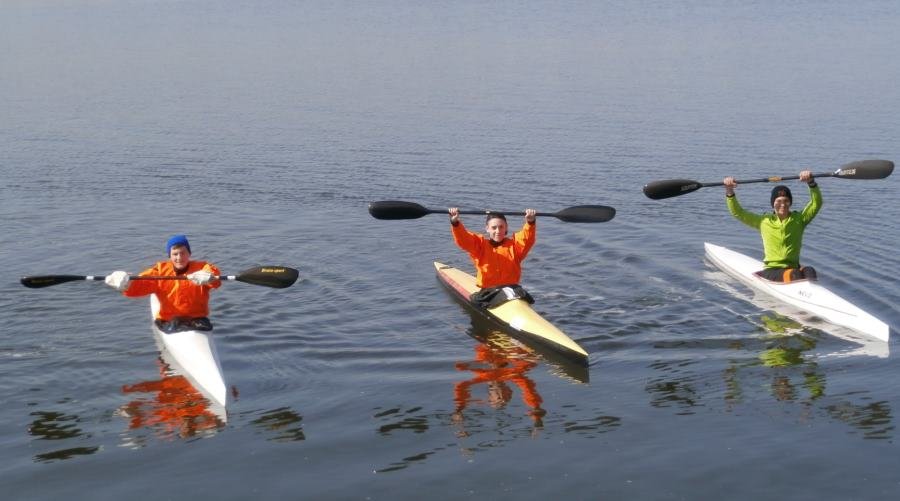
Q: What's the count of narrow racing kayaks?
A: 3